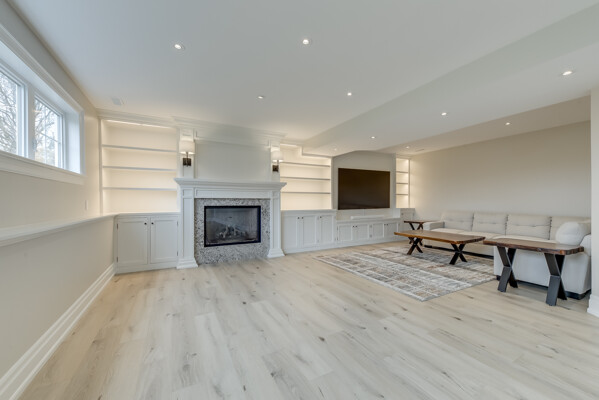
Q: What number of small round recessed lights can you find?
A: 10